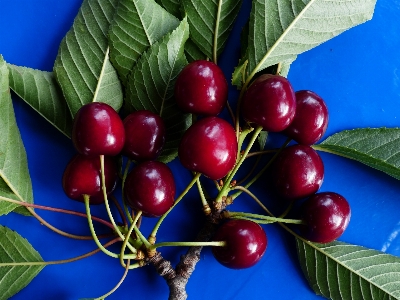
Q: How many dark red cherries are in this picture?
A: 11